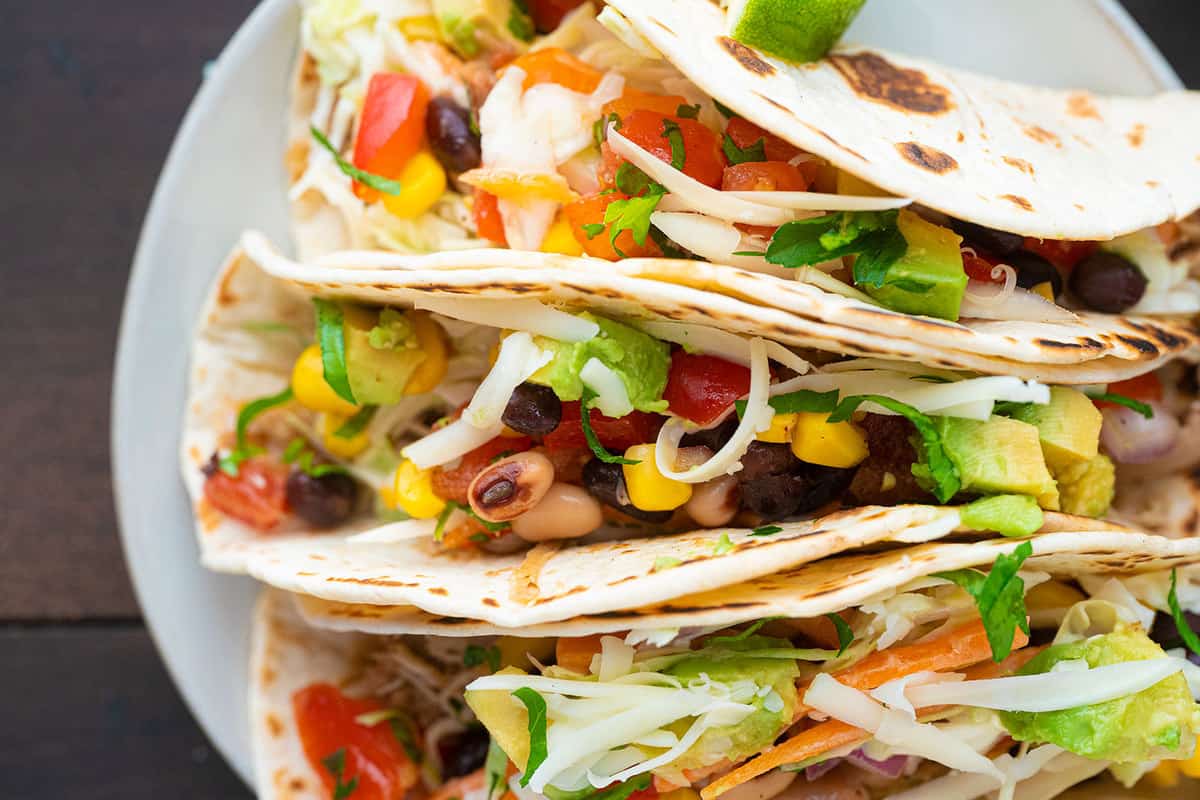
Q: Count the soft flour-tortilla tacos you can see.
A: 3